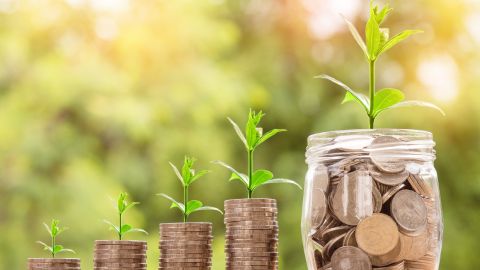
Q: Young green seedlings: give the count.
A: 5